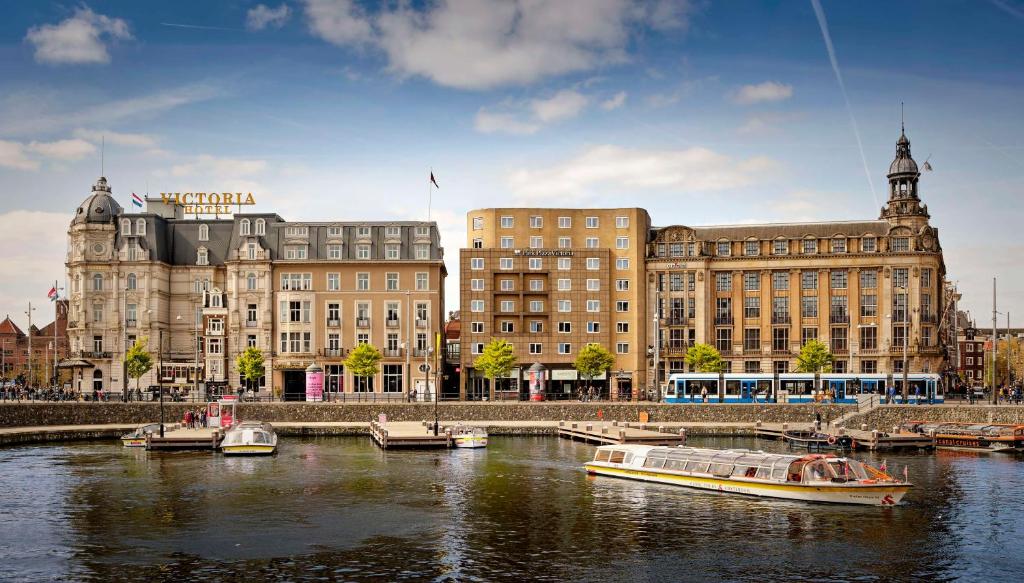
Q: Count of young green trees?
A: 7